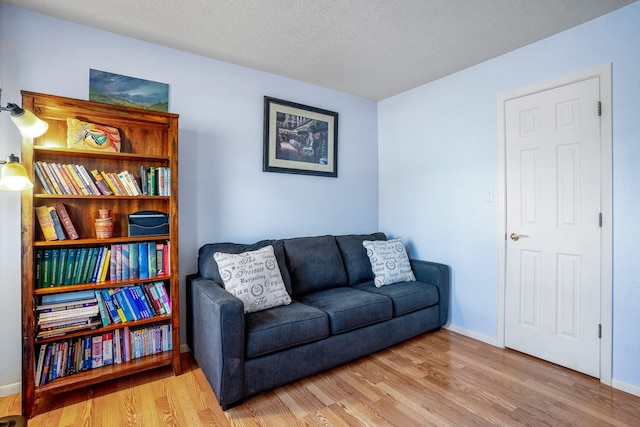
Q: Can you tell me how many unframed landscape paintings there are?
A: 1